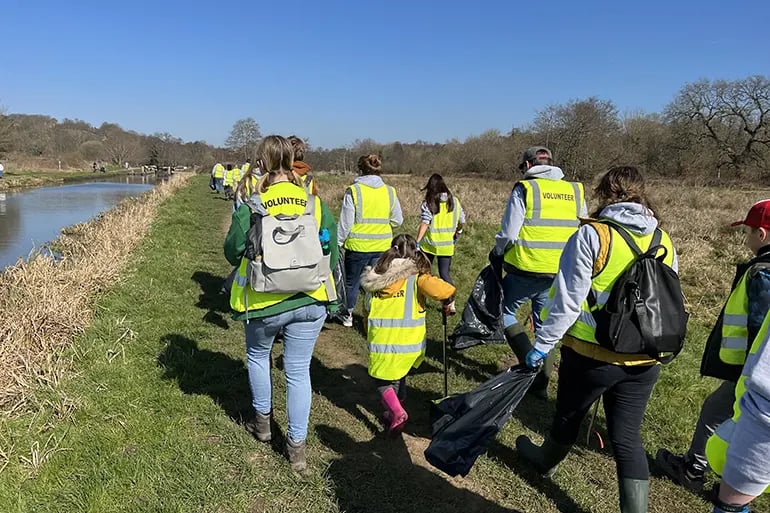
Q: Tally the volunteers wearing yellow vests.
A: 14